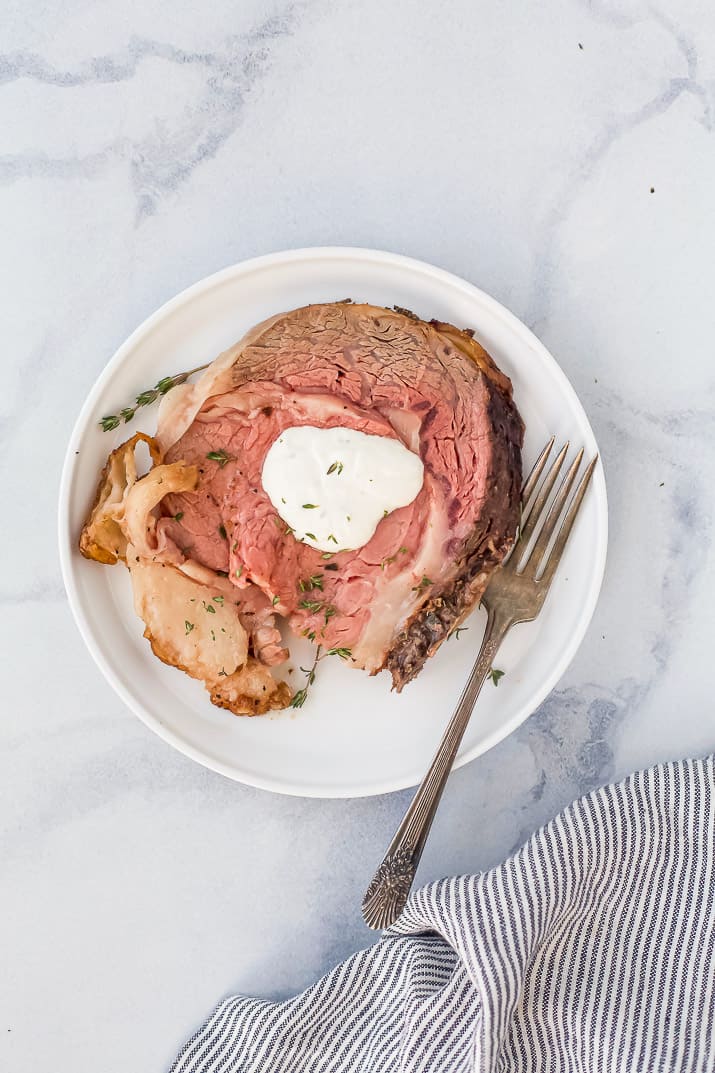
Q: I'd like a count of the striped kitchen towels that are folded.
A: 1